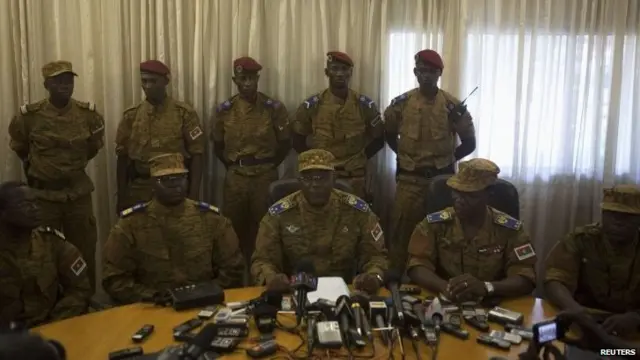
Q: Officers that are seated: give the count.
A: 5